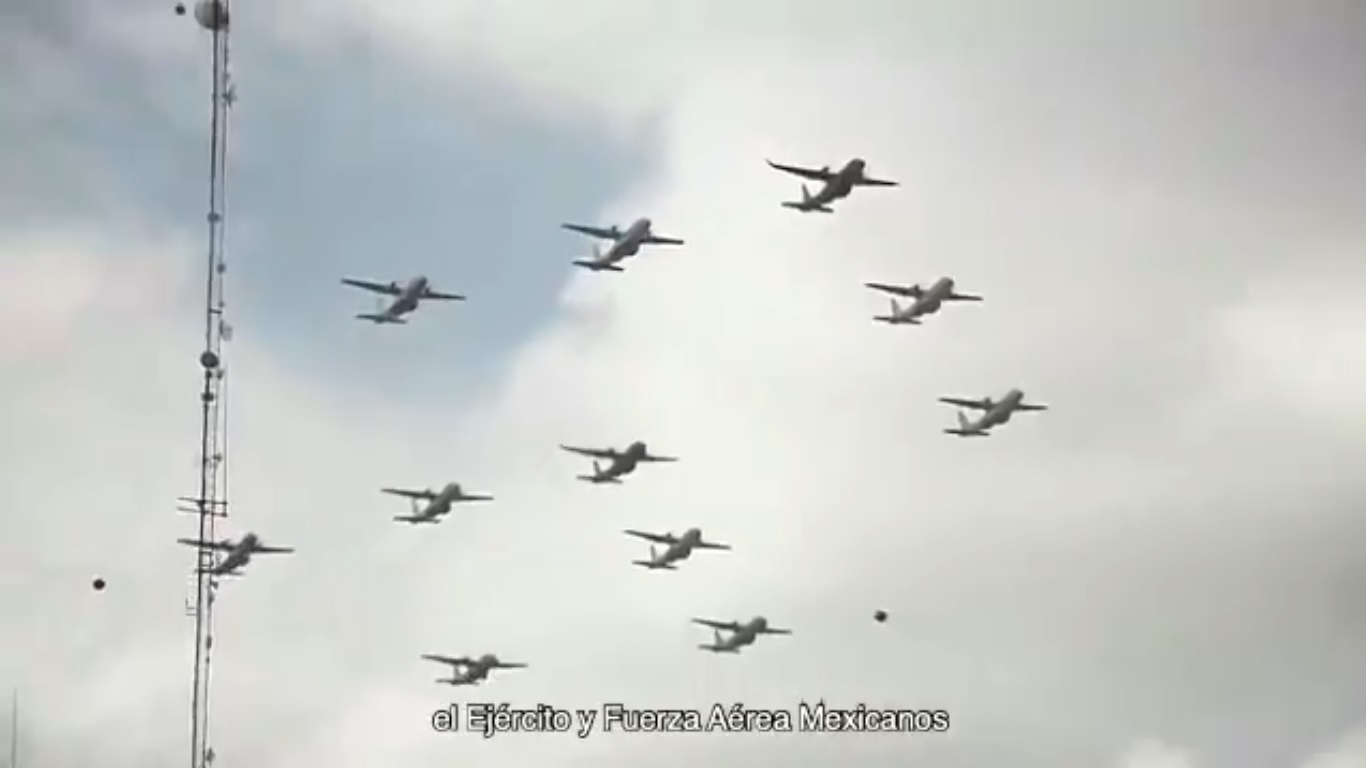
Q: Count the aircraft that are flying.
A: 11